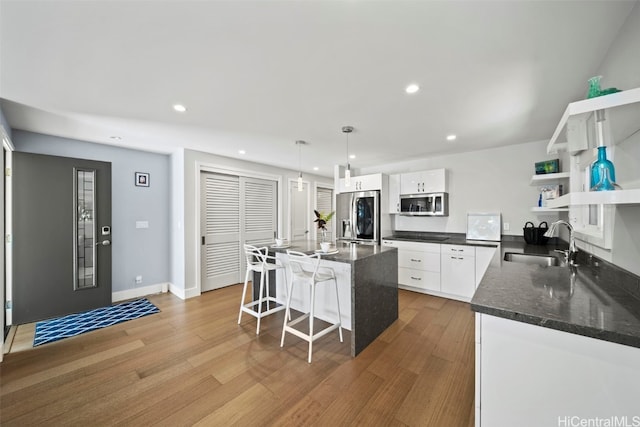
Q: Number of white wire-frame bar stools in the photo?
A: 2